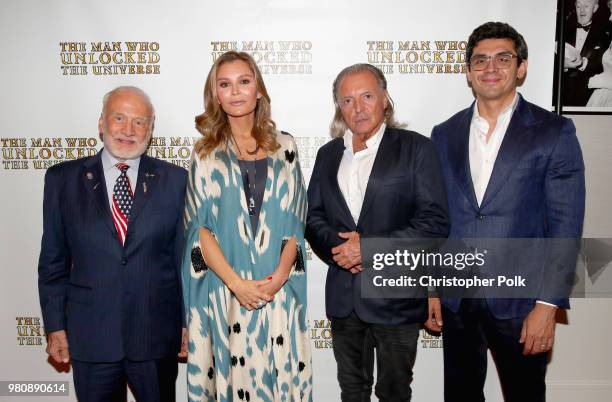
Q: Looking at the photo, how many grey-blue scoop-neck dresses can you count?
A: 1